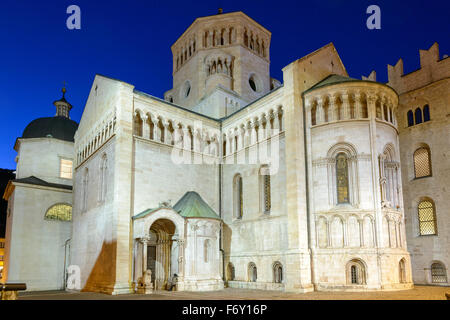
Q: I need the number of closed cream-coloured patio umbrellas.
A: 0